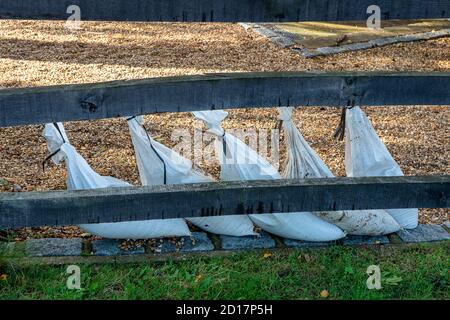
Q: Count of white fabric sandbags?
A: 5